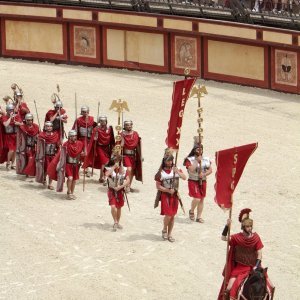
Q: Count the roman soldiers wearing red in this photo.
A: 13